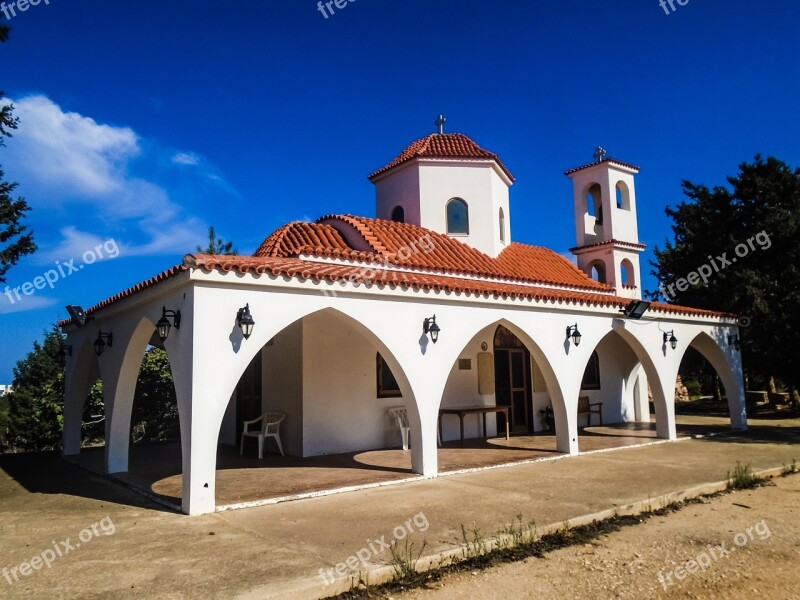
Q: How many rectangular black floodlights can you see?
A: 2